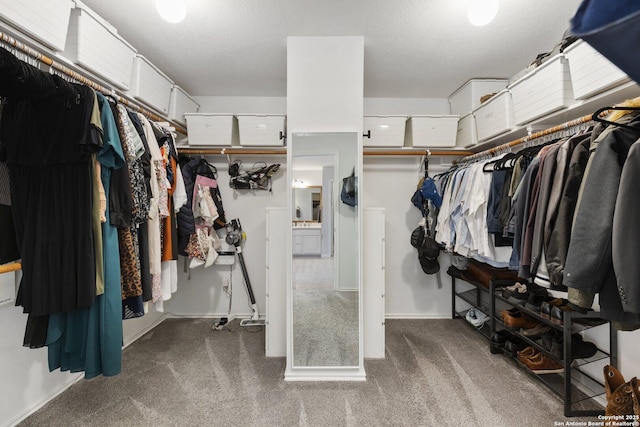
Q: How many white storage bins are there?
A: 13